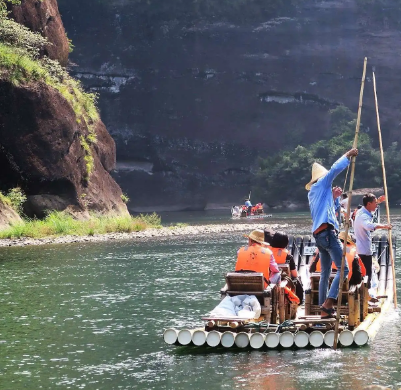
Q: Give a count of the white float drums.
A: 14